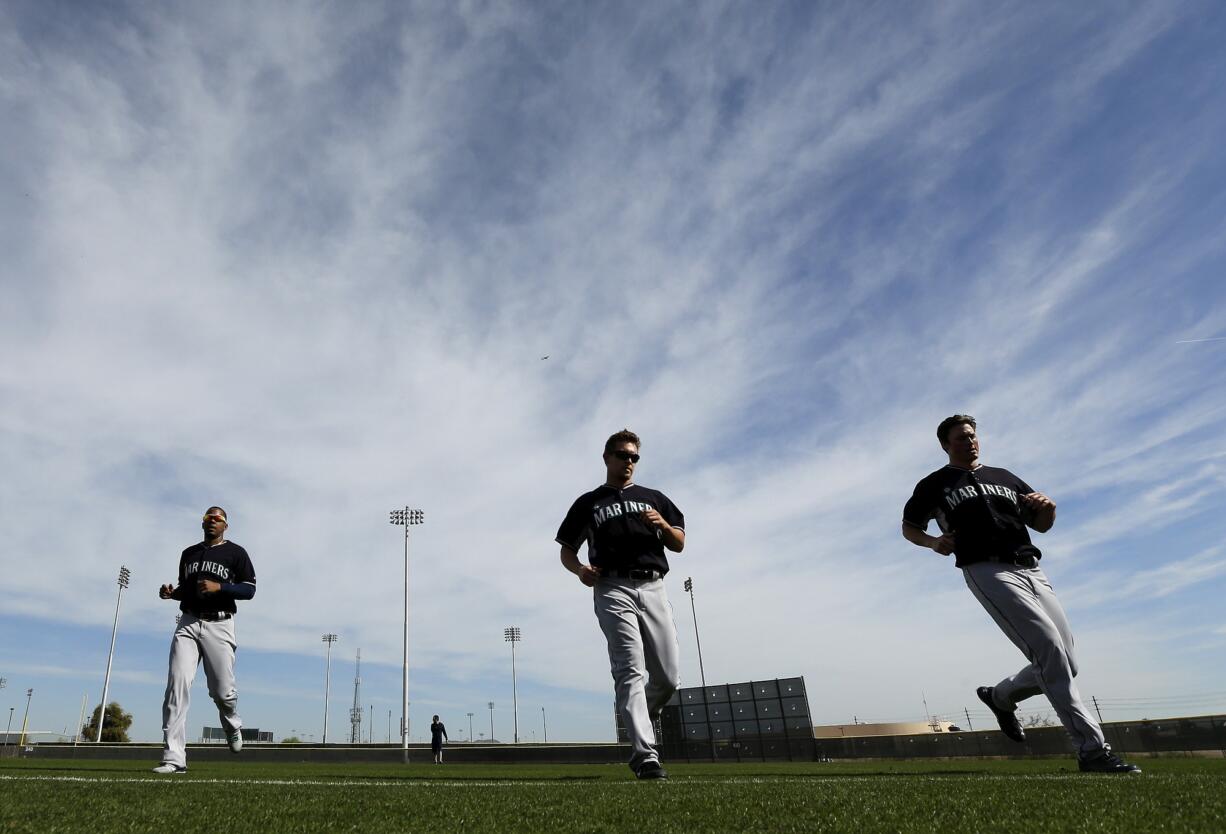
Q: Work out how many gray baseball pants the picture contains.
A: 3